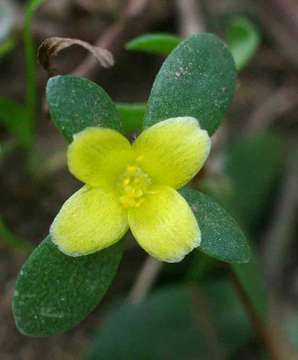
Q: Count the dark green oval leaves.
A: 4